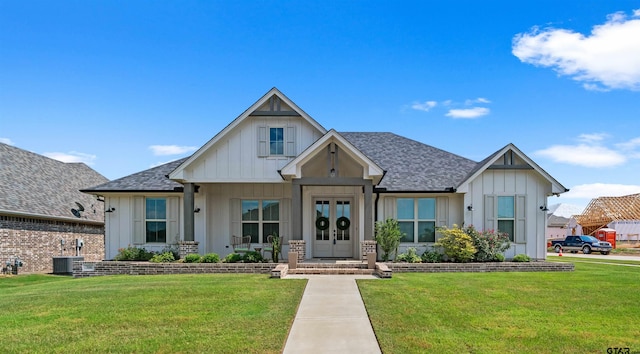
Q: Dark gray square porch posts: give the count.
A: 3